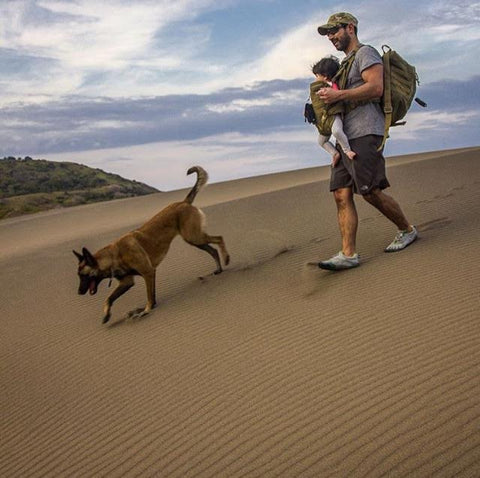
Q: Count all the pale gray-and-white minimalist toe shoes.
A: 2